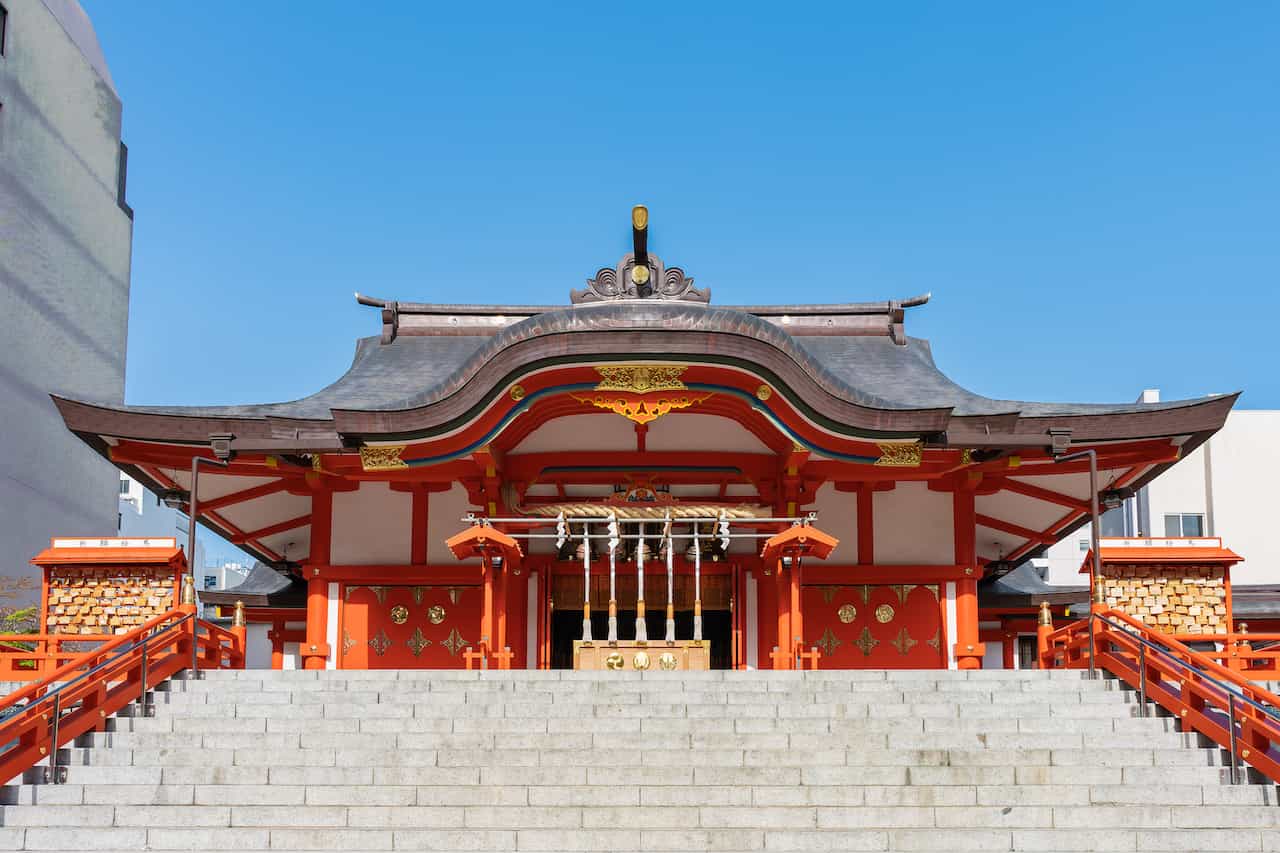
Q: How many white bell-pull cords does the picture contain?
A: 5